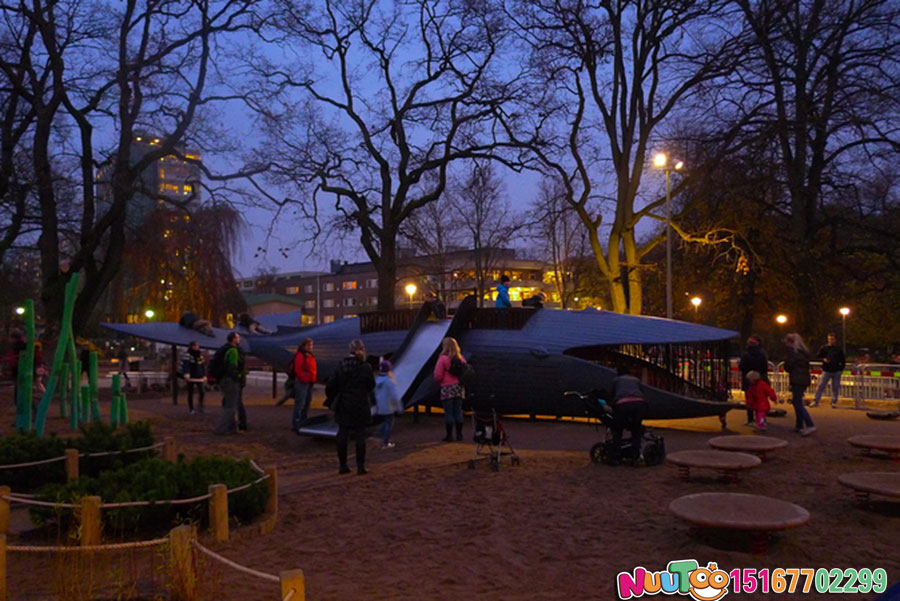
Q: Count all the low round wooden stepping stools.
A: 5